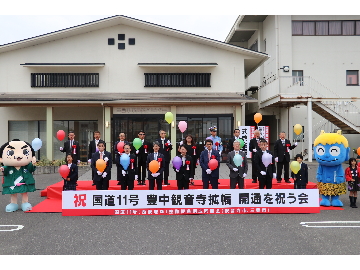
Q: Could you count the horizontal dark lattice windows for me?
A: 2